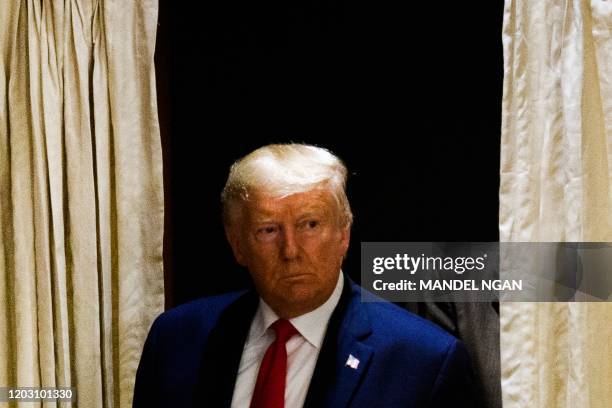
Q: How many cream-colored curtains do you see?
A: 2